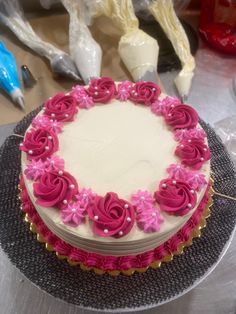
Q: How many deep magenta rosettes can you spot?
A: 9